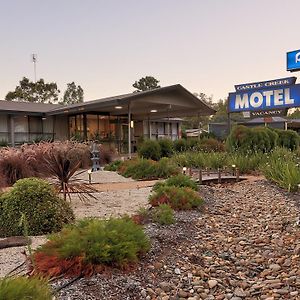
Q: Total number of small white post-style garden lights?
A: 3